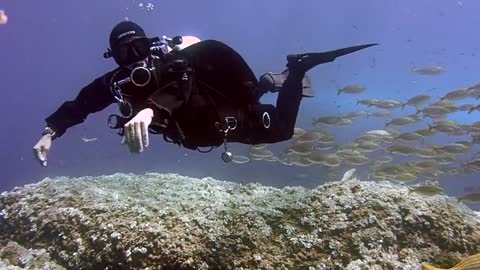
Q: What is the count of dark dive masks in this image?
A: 1